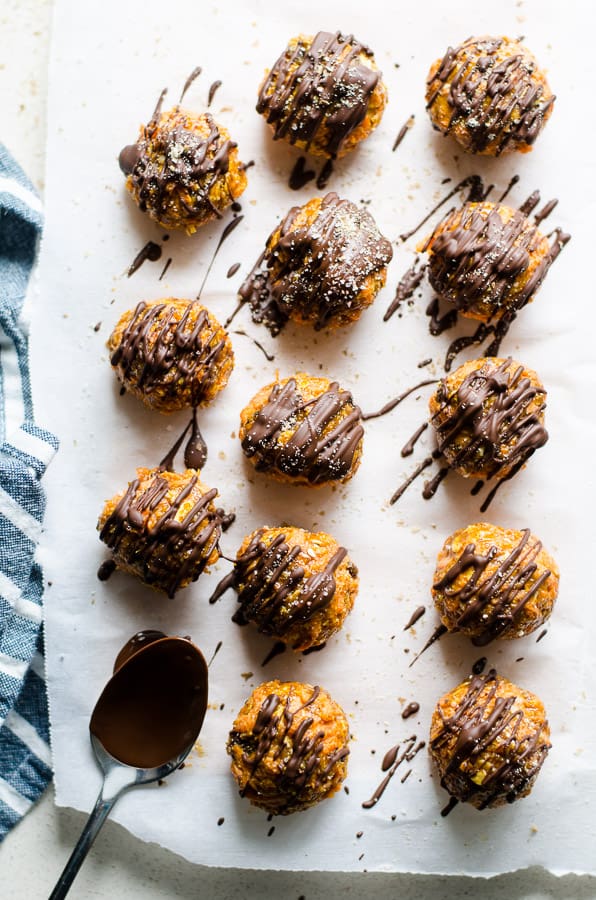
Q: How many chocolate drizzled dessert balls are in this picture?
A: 13